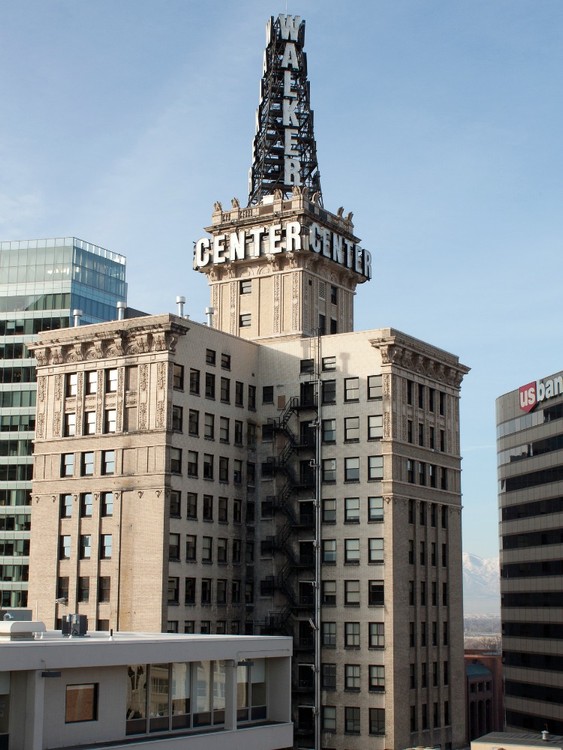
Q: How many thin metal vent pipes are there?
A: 4